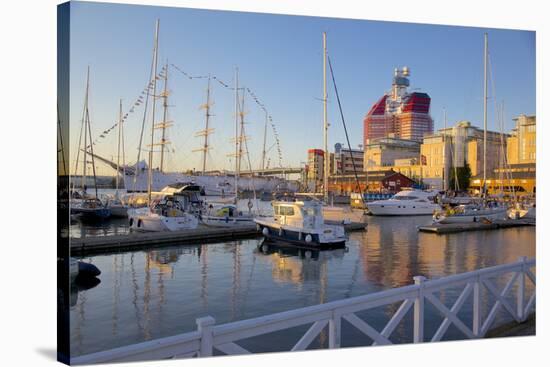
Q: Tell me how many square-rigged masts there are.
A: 3